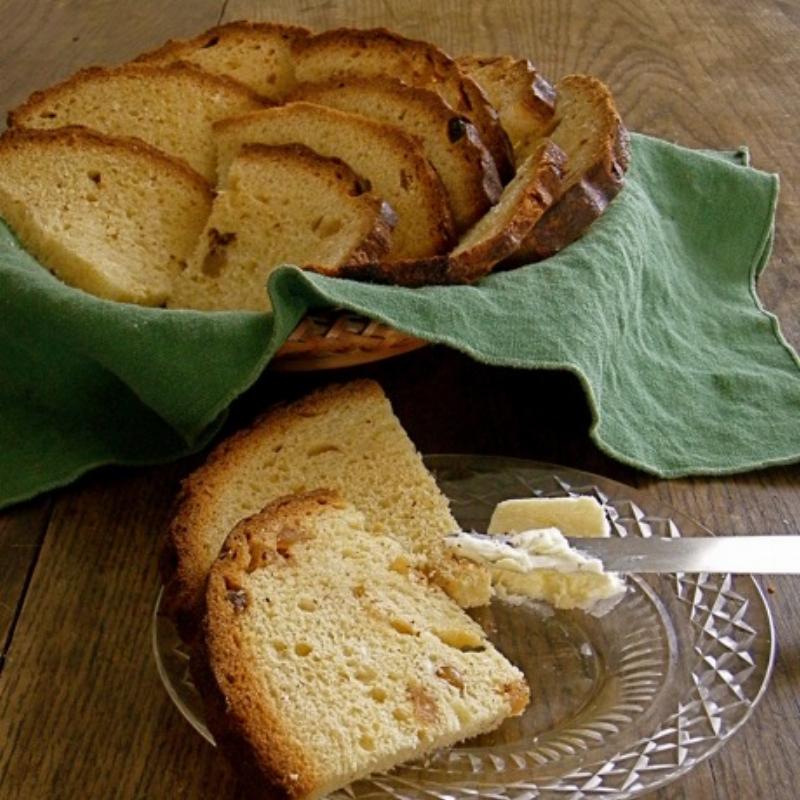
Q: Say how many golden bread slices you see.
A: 12